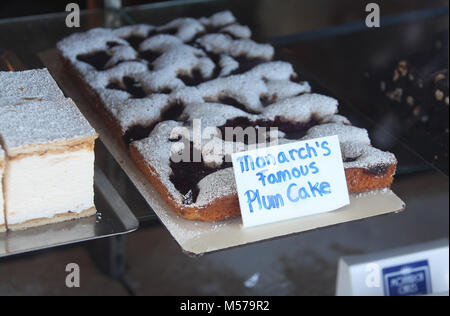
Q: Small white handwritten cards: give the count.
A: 1